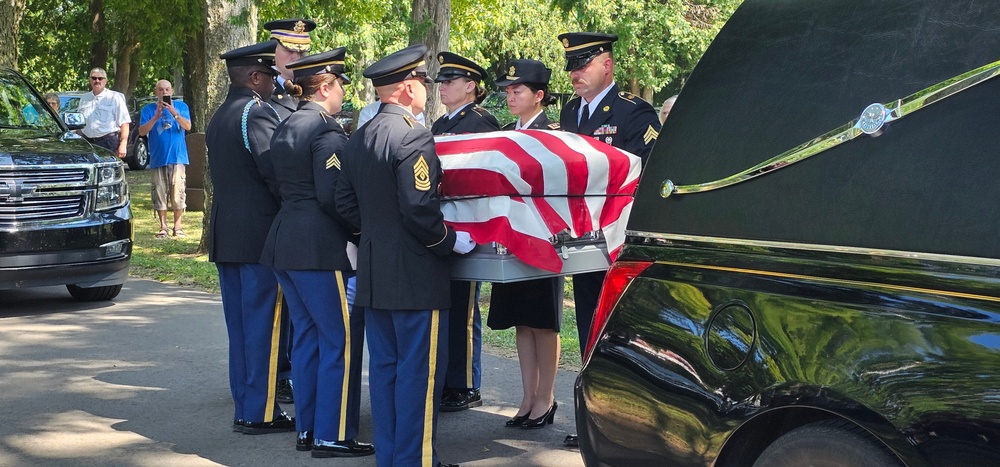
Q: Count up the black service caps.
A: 7